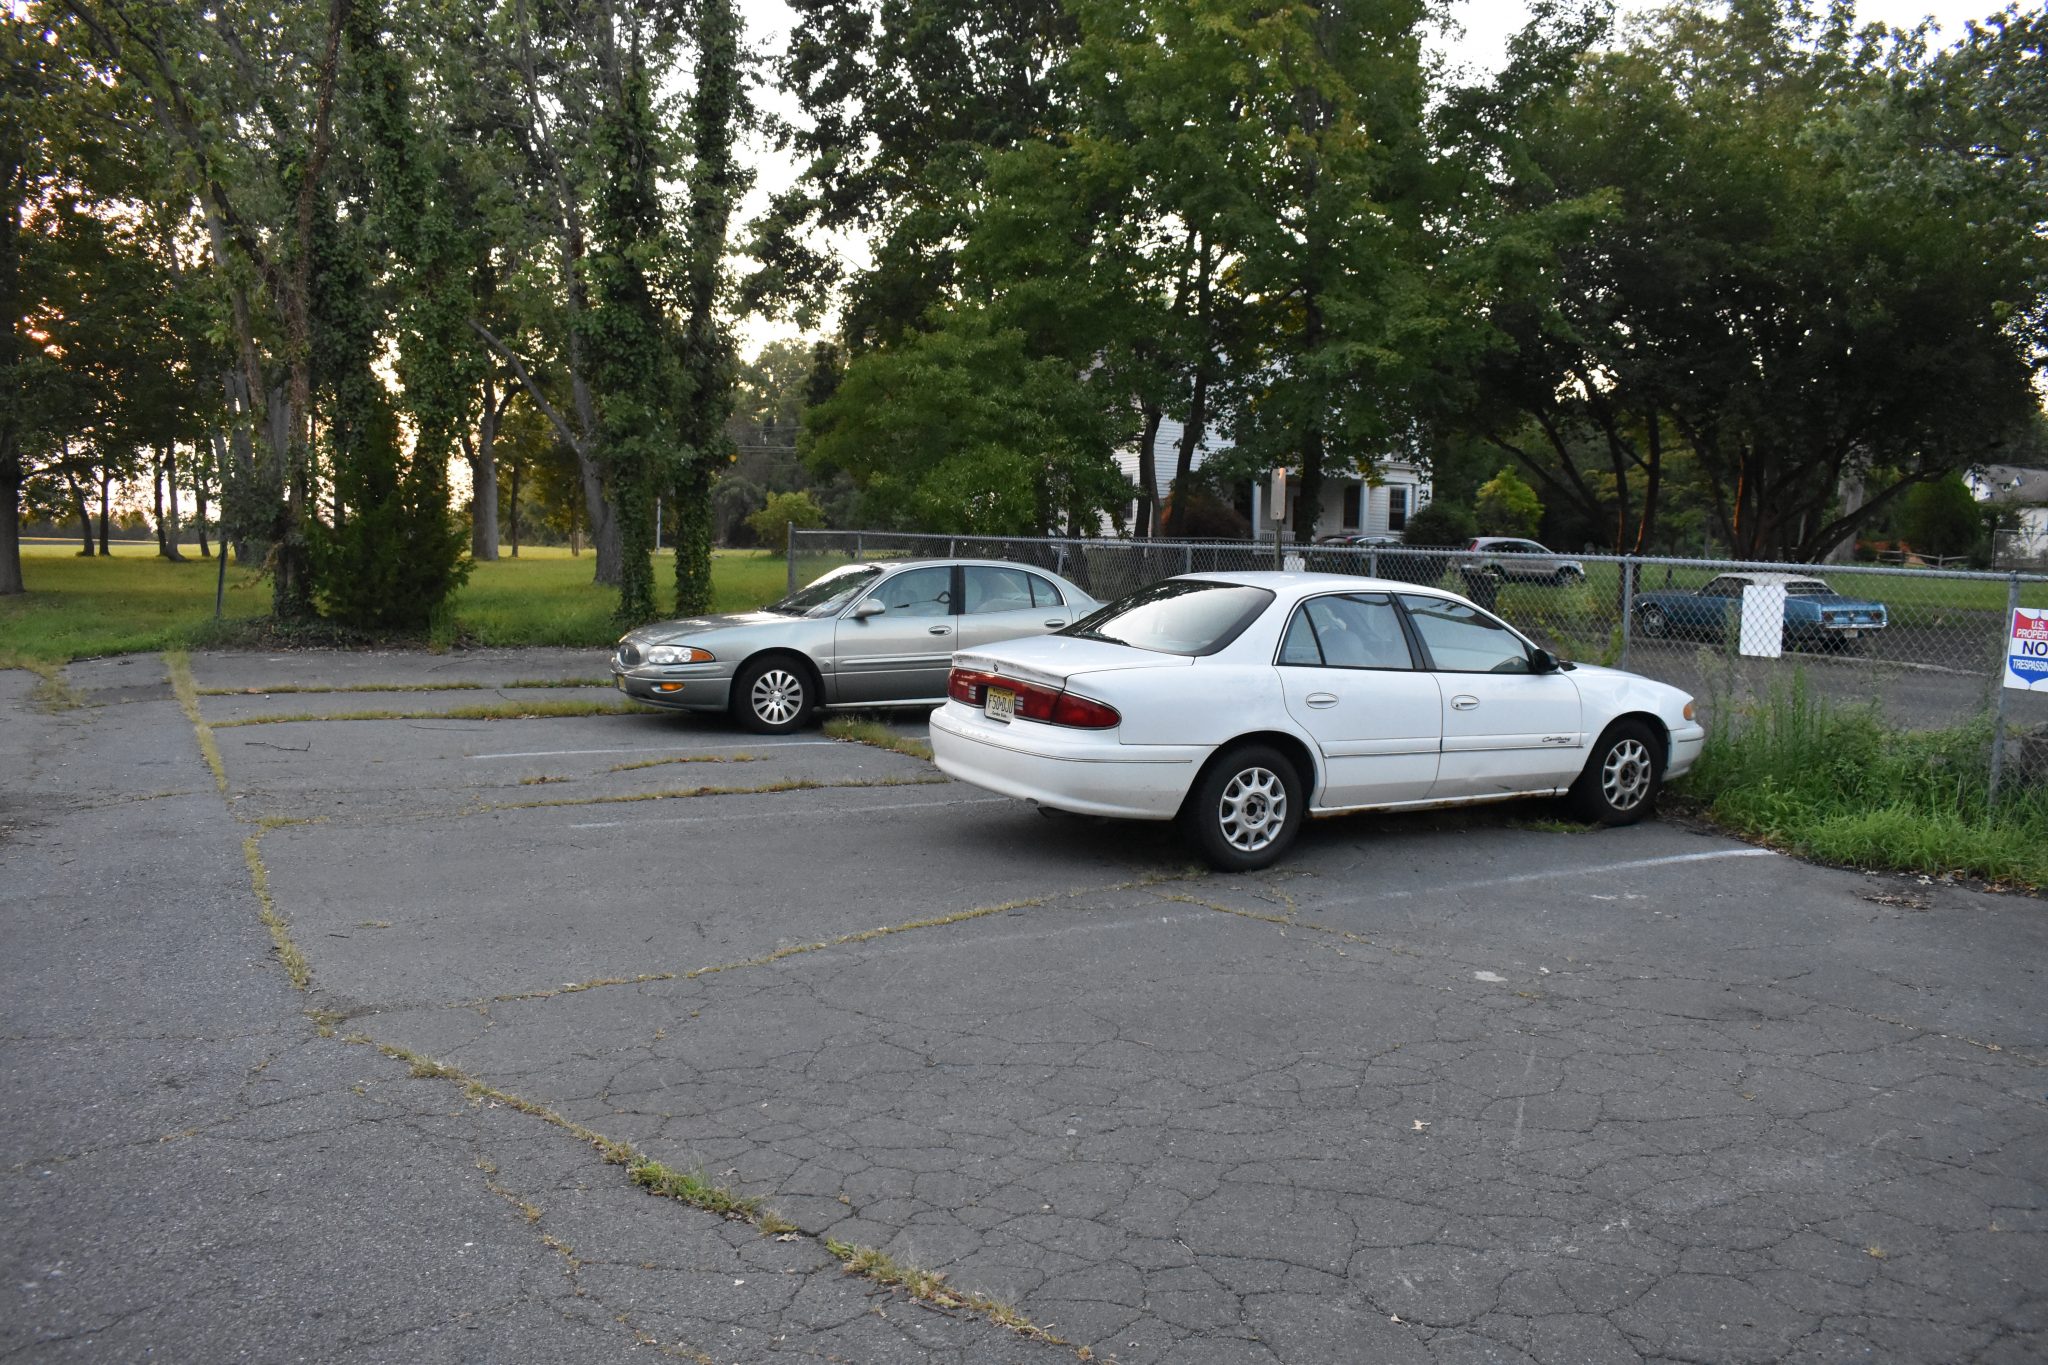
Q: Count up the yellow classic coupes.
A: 0